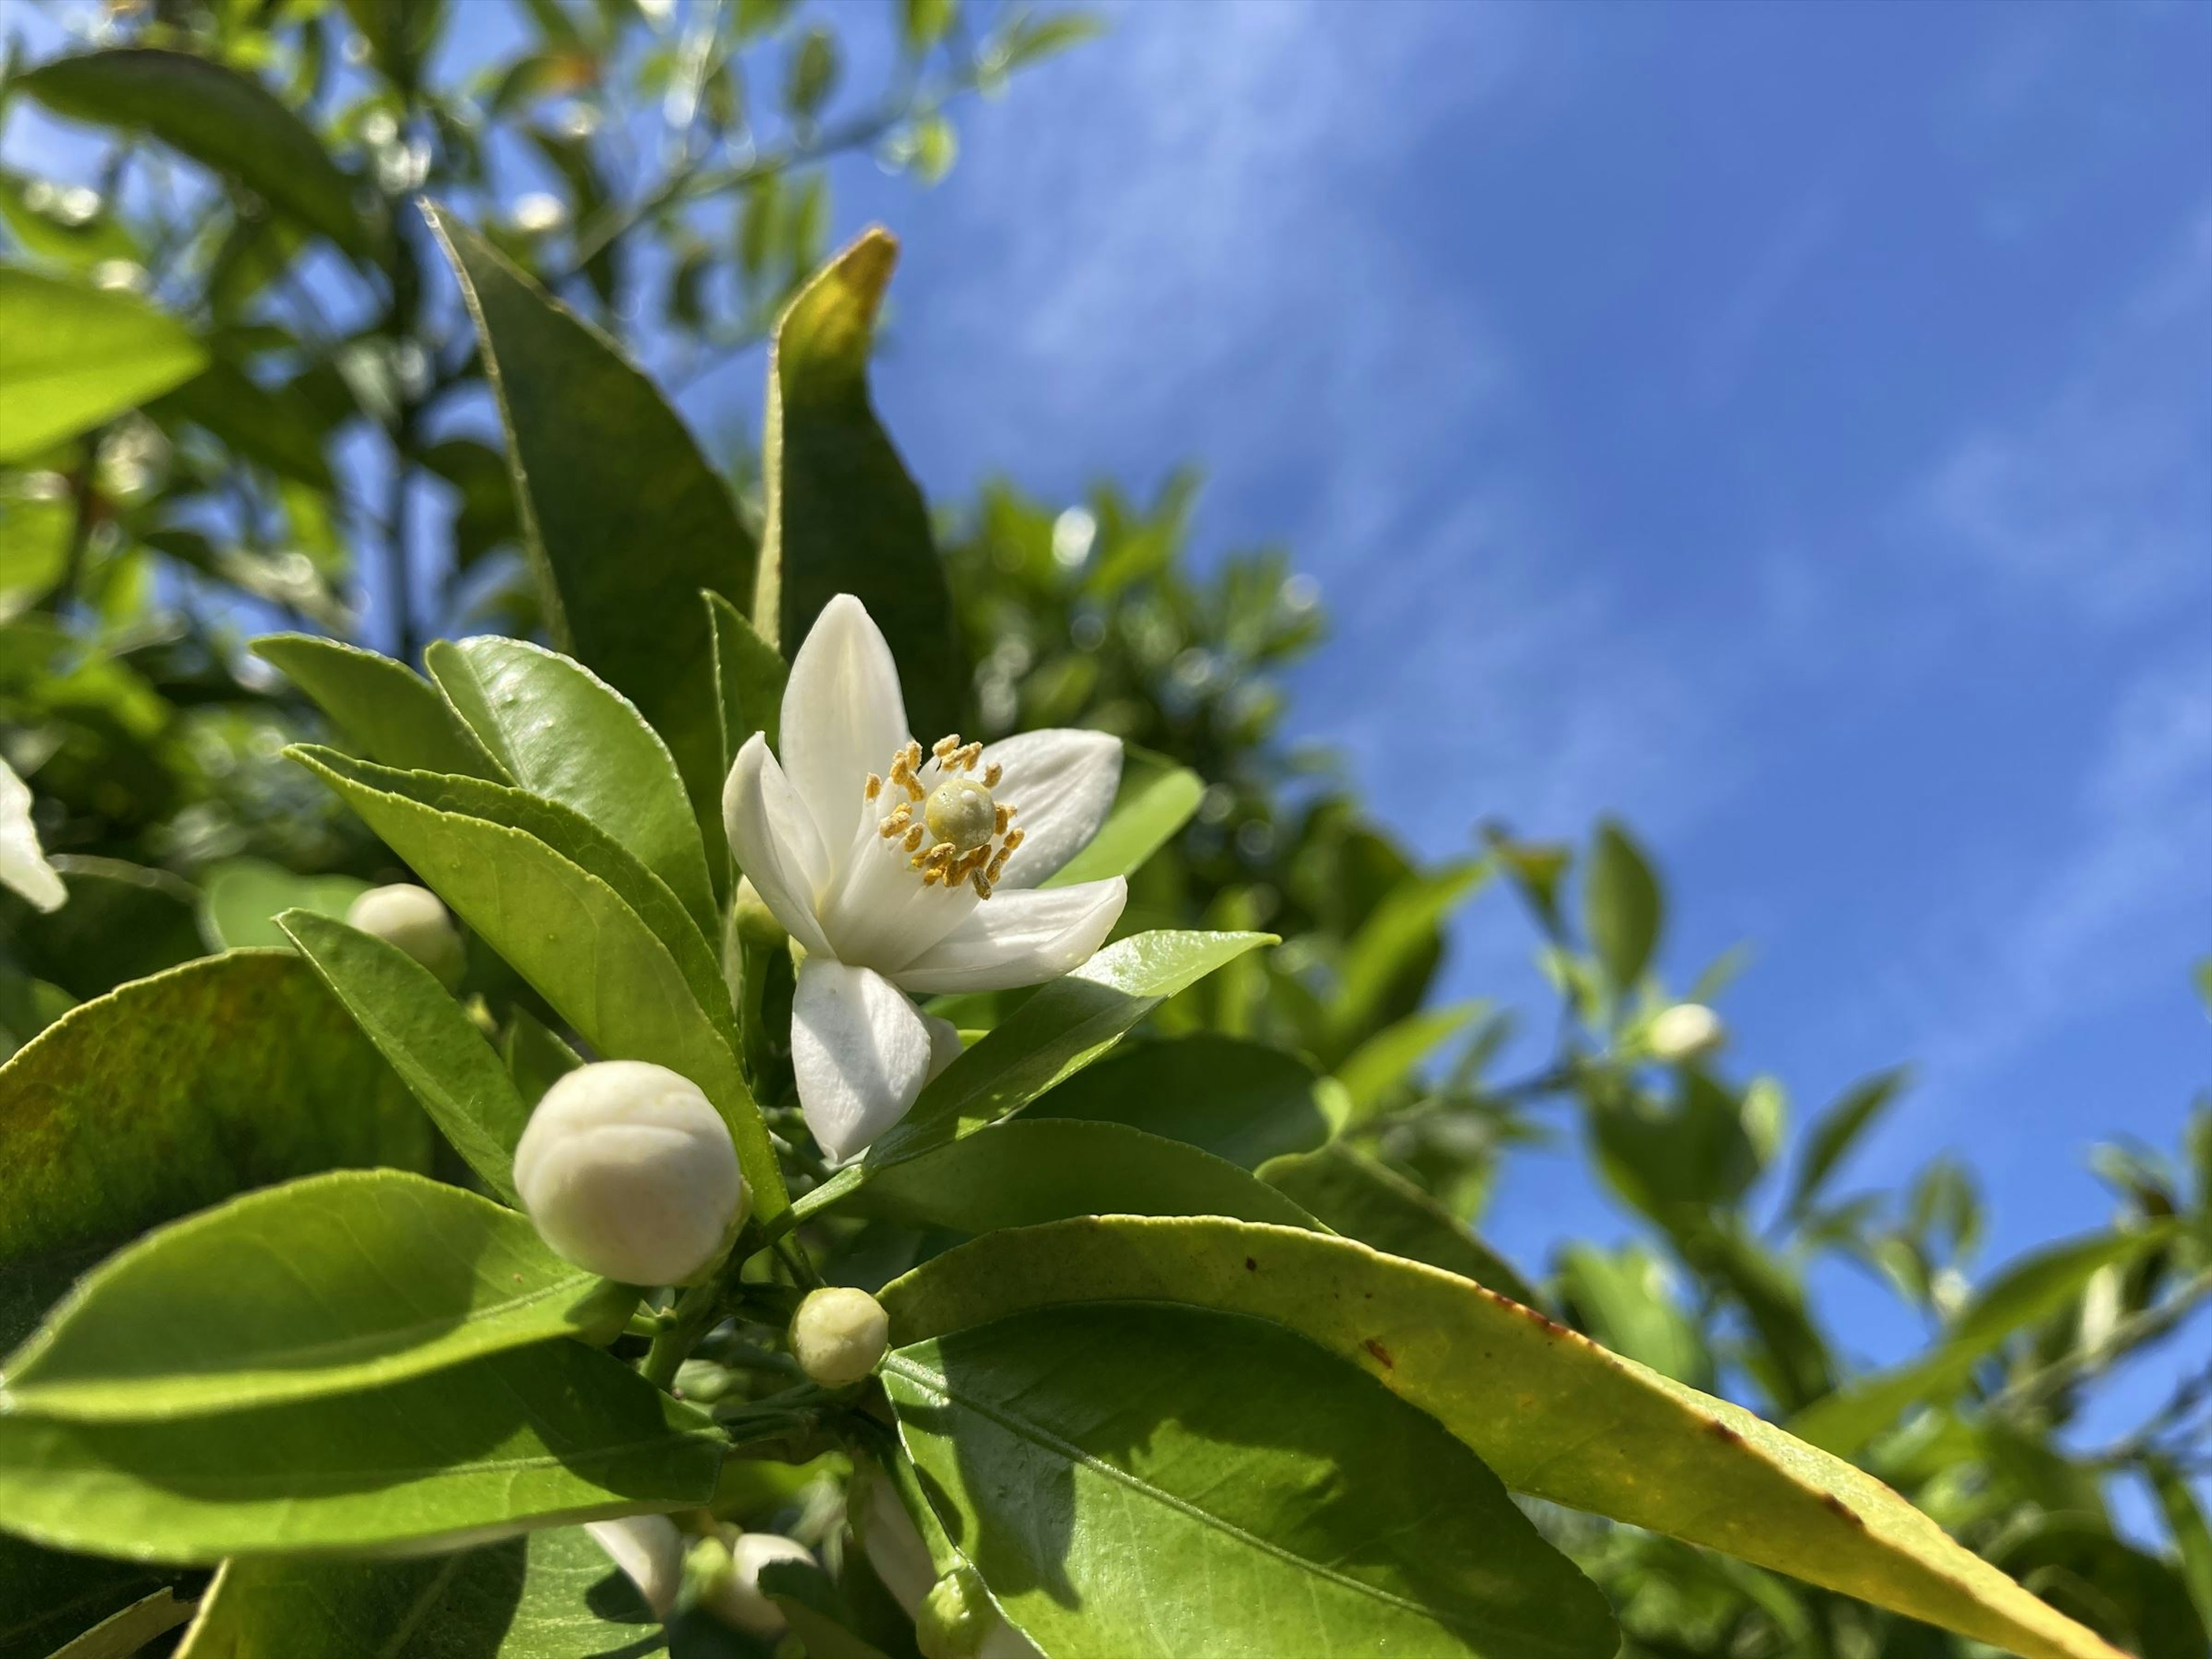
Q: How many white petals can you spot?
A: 5